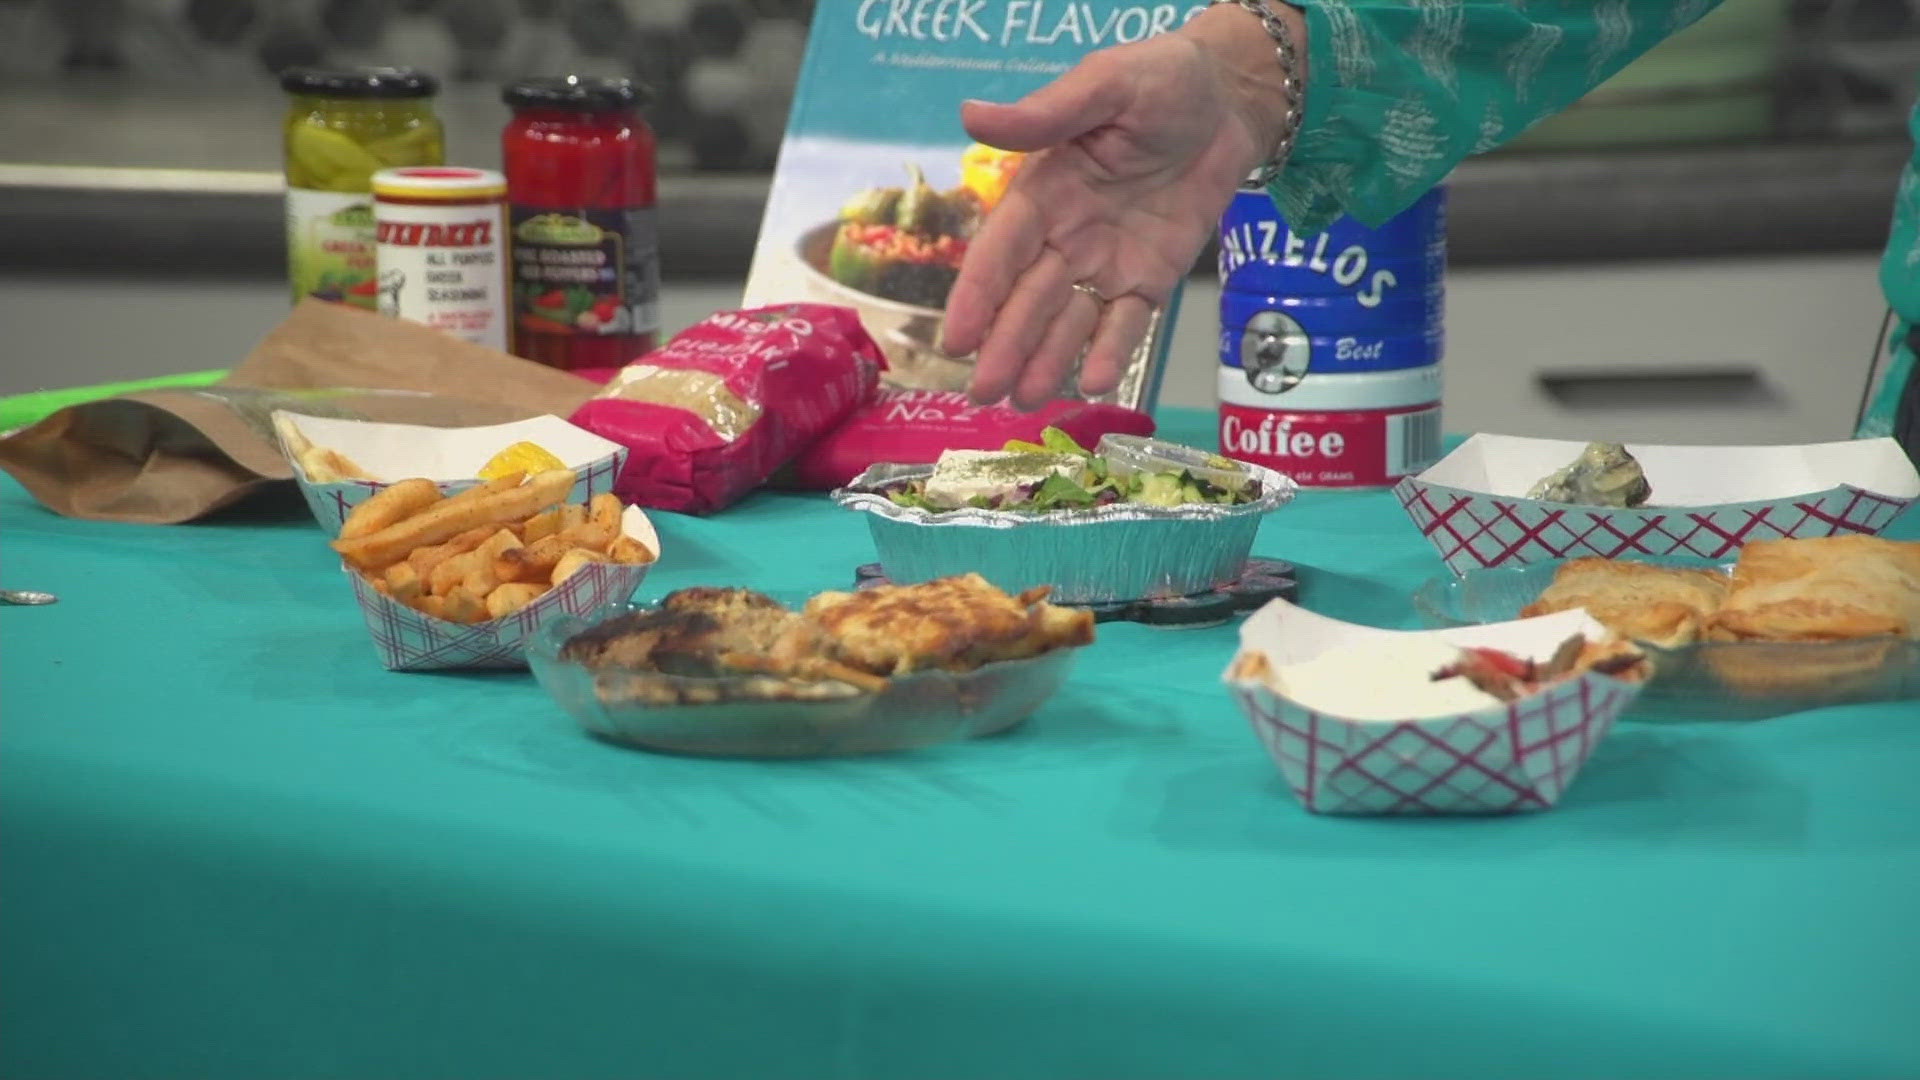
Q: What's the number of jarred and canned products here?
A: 4